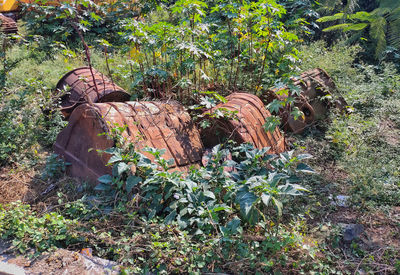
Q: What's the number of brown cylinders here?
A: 4